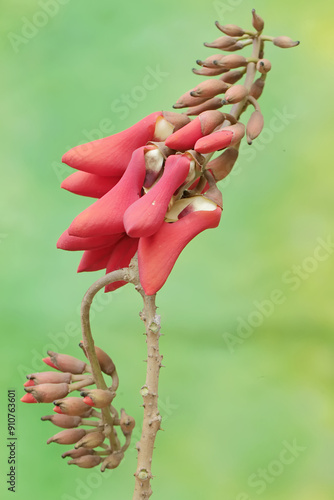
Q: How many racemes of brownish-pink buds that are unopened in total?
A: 2